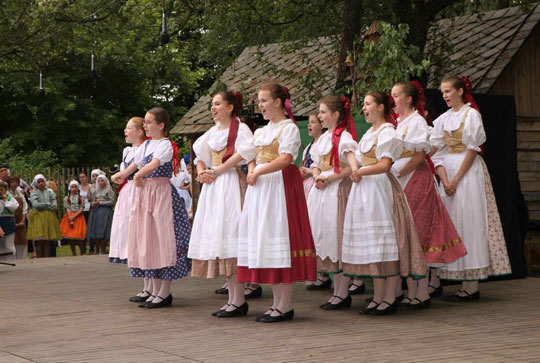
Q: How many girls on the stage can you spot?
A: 9